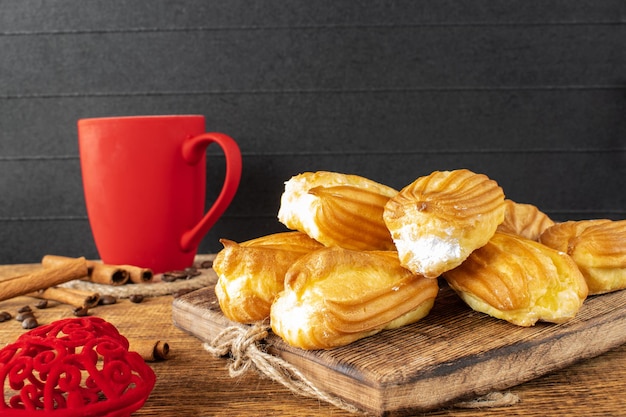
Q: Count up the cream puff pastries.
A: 7